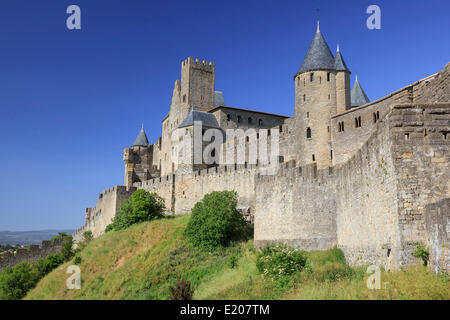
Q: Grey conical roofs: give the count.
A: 4